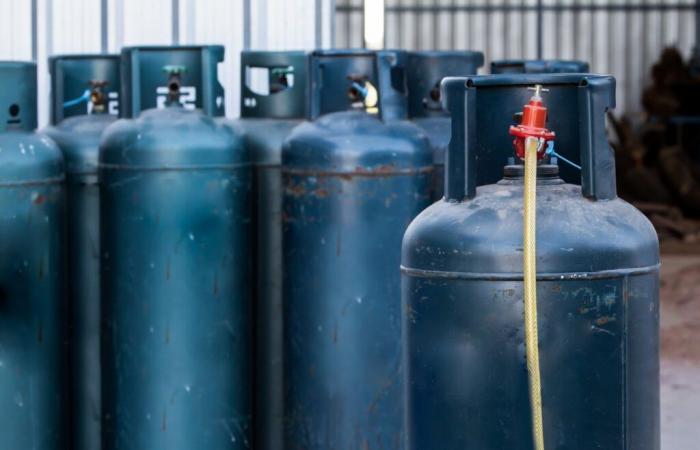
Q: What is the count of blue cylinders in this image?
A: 8